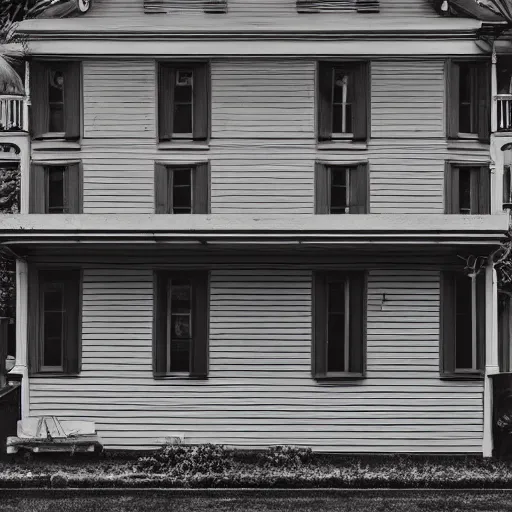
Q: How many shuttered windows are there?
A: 12